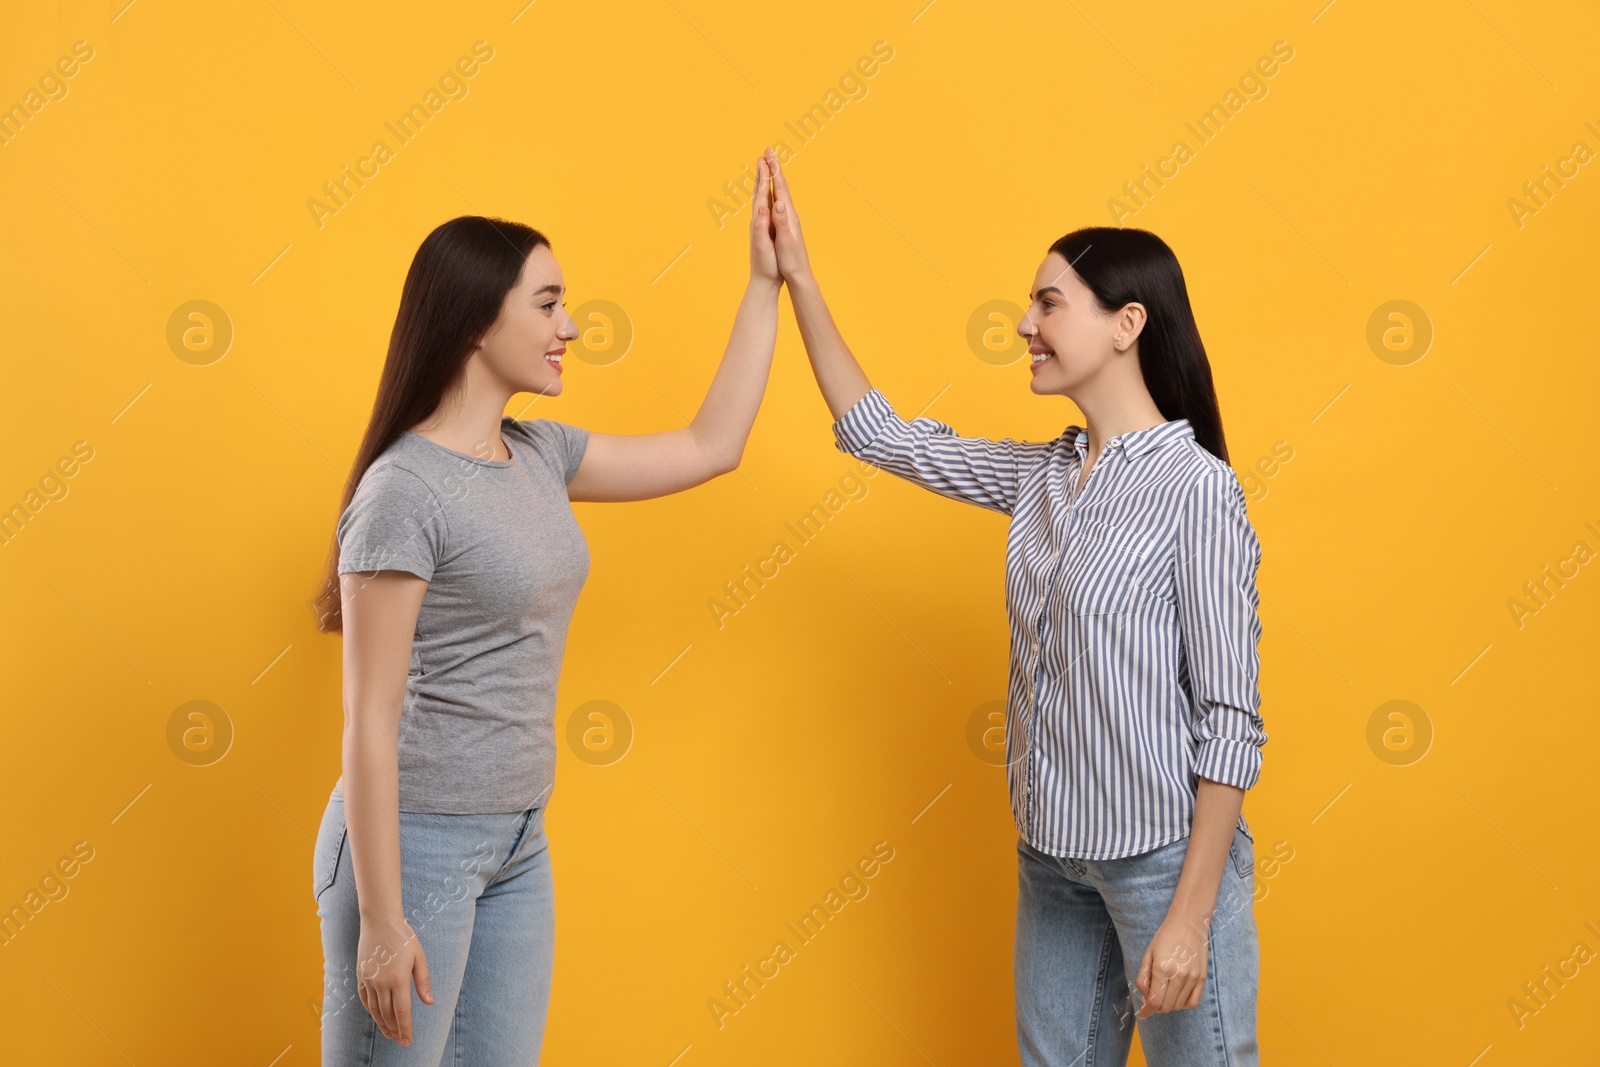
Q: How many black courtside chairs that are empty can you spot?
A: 0